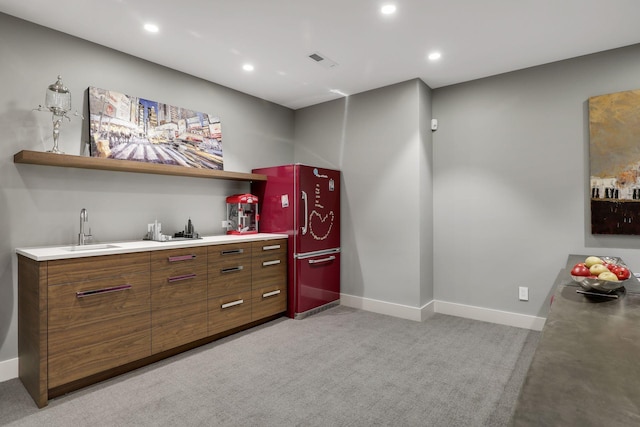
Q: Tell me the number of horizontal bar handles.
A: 10